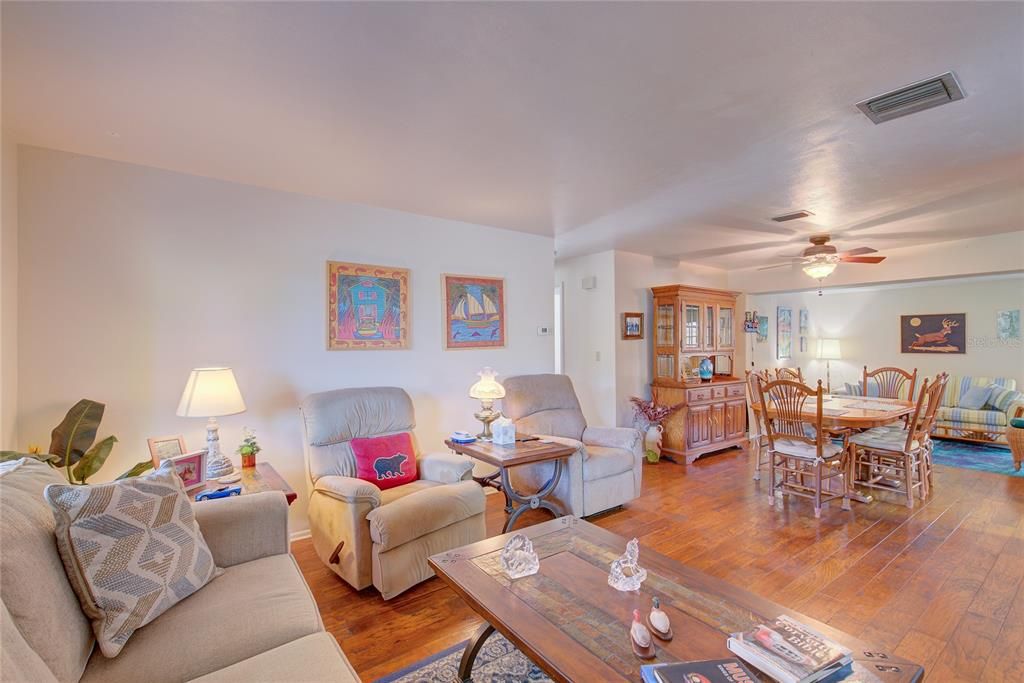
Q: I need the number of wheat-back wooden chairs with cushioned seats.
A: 6